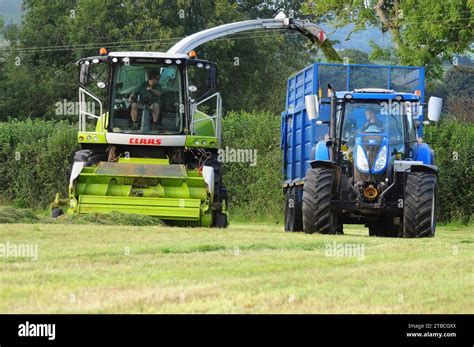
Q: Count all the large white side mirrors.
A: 2